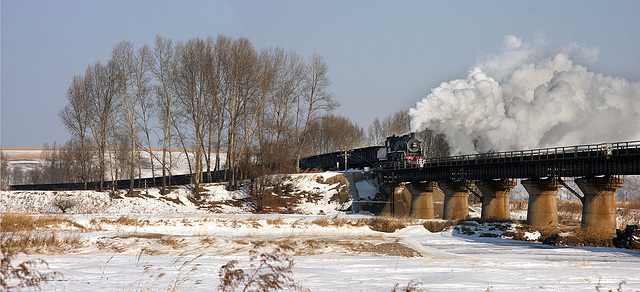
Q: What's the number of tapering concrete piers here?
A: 5